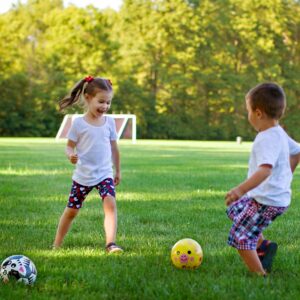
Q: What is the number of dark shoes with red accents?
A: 1